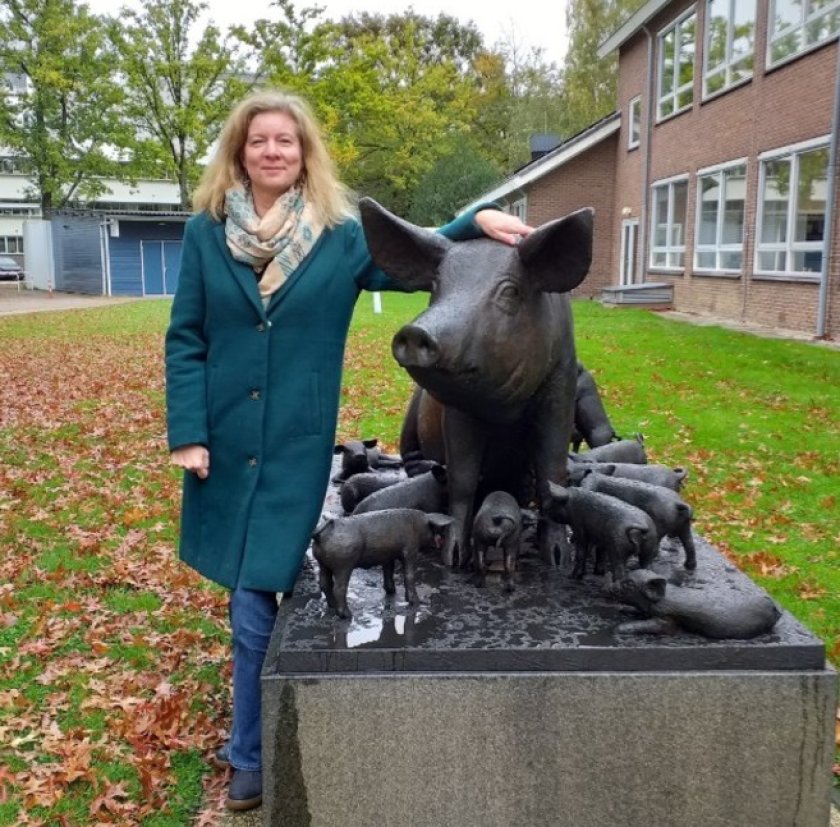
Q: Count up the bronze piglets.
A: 11